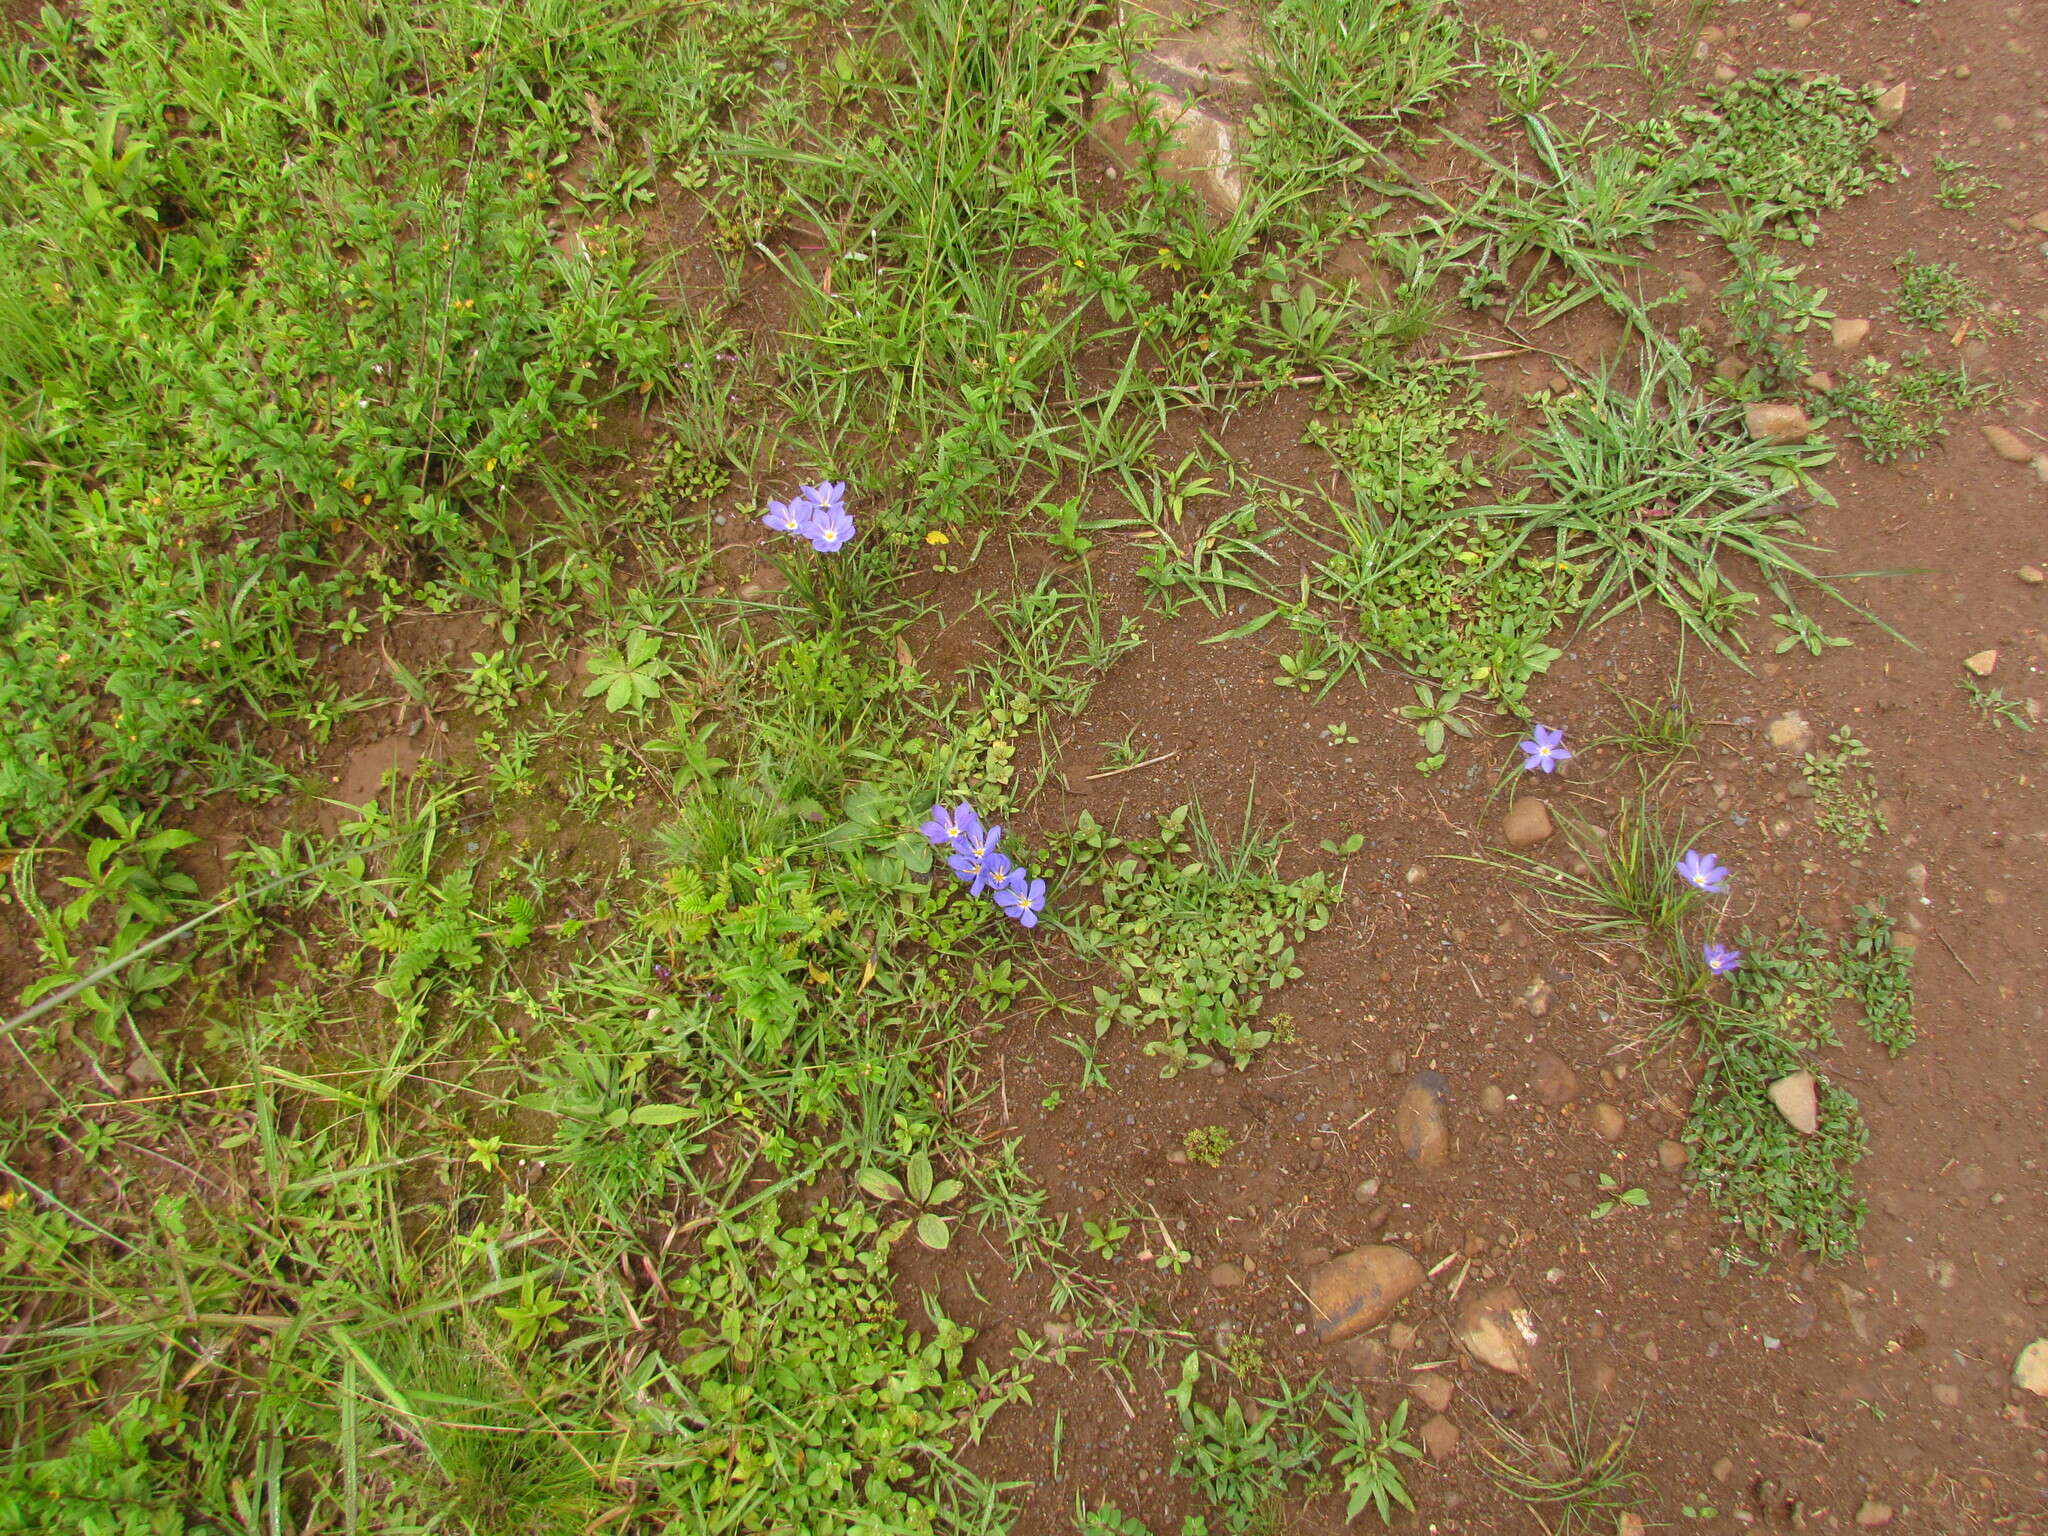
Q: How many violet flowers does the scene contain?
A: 11